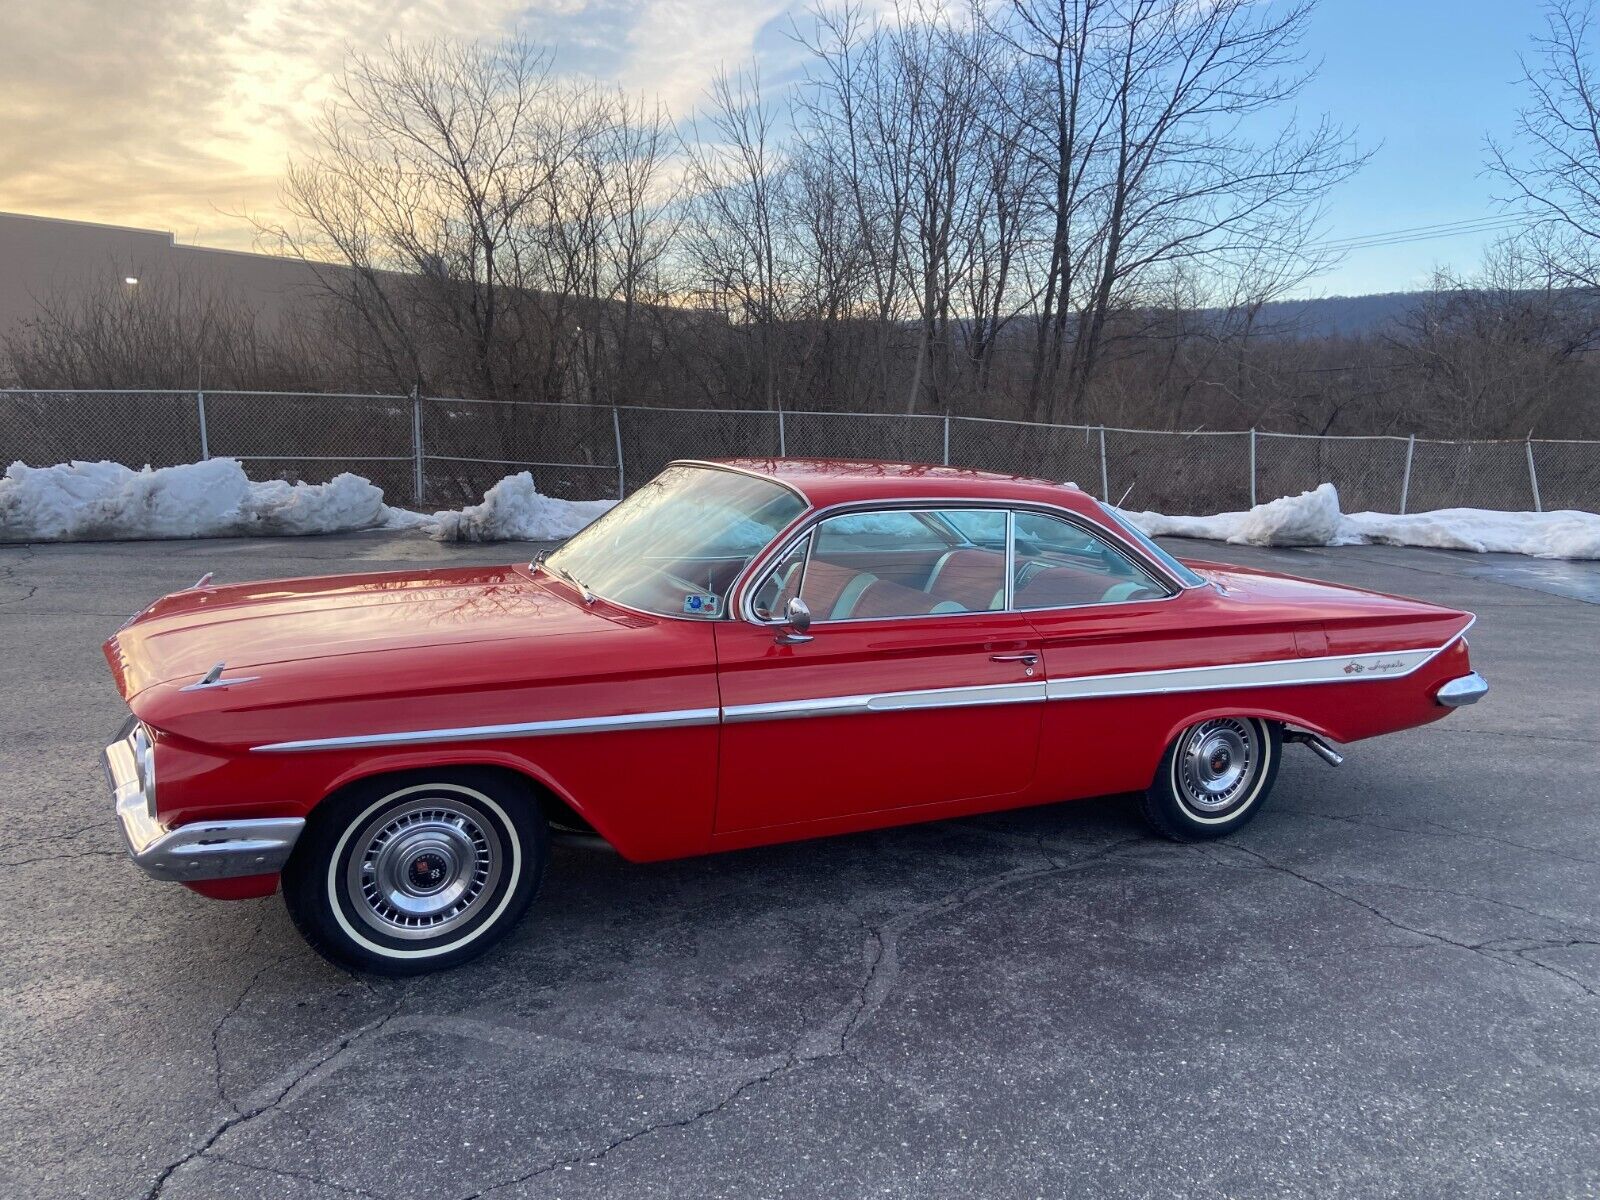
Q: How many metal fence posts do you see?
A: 9